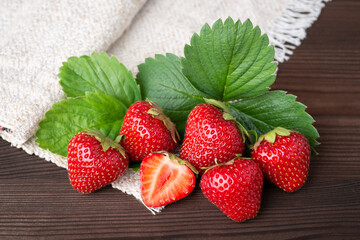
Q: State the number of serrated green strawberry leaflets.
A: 5